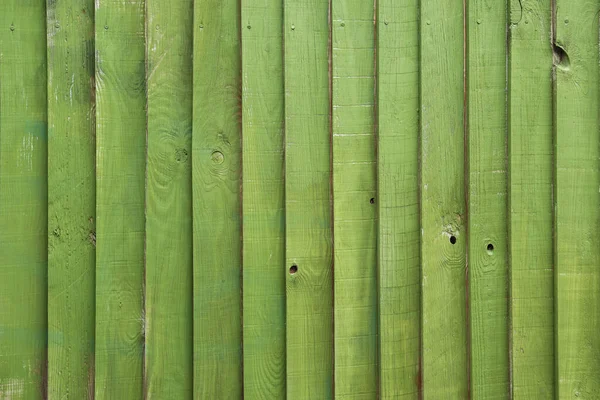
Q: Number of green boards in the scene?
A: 13